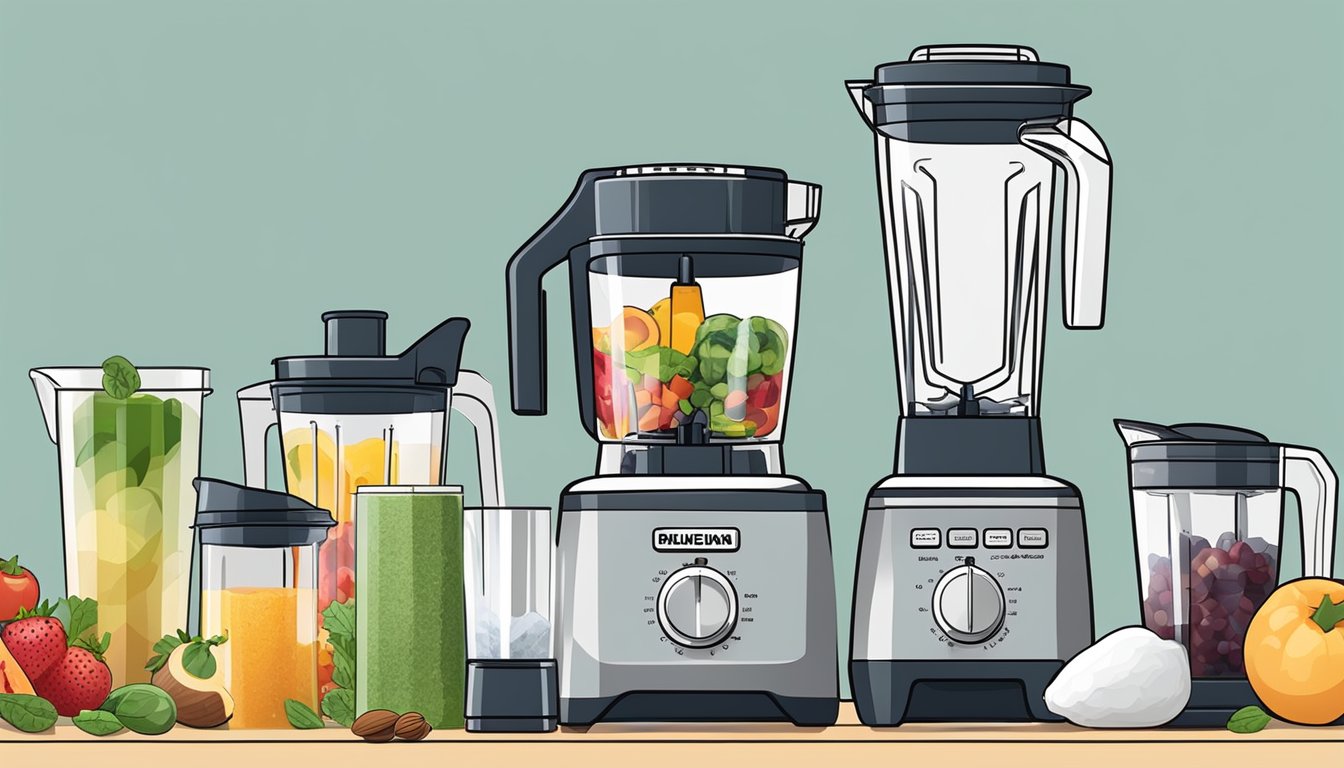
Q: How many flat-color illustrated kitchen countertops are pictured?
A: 1